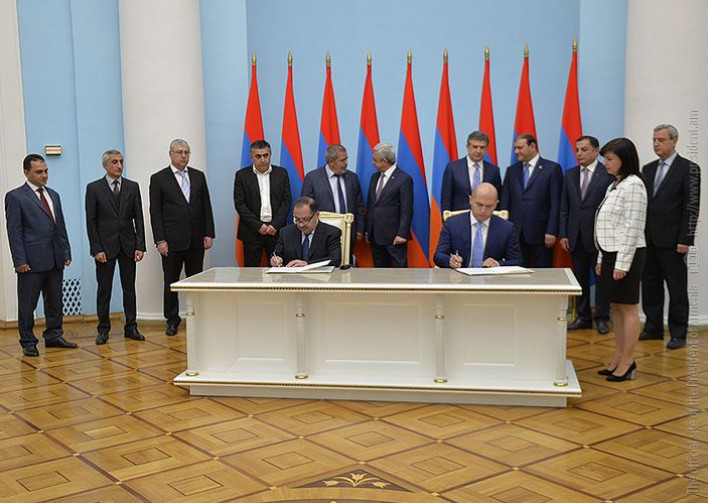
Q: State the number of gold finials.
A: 9